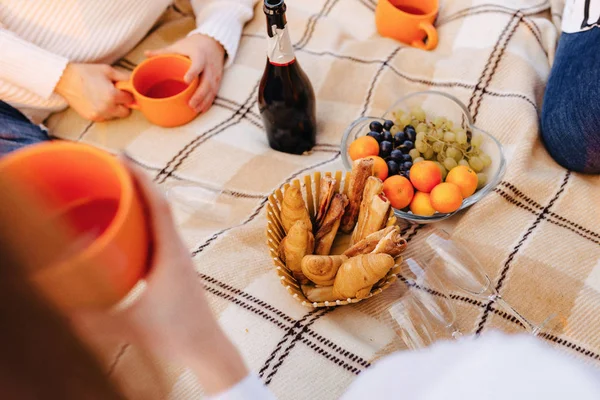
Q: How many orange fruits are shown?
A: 7